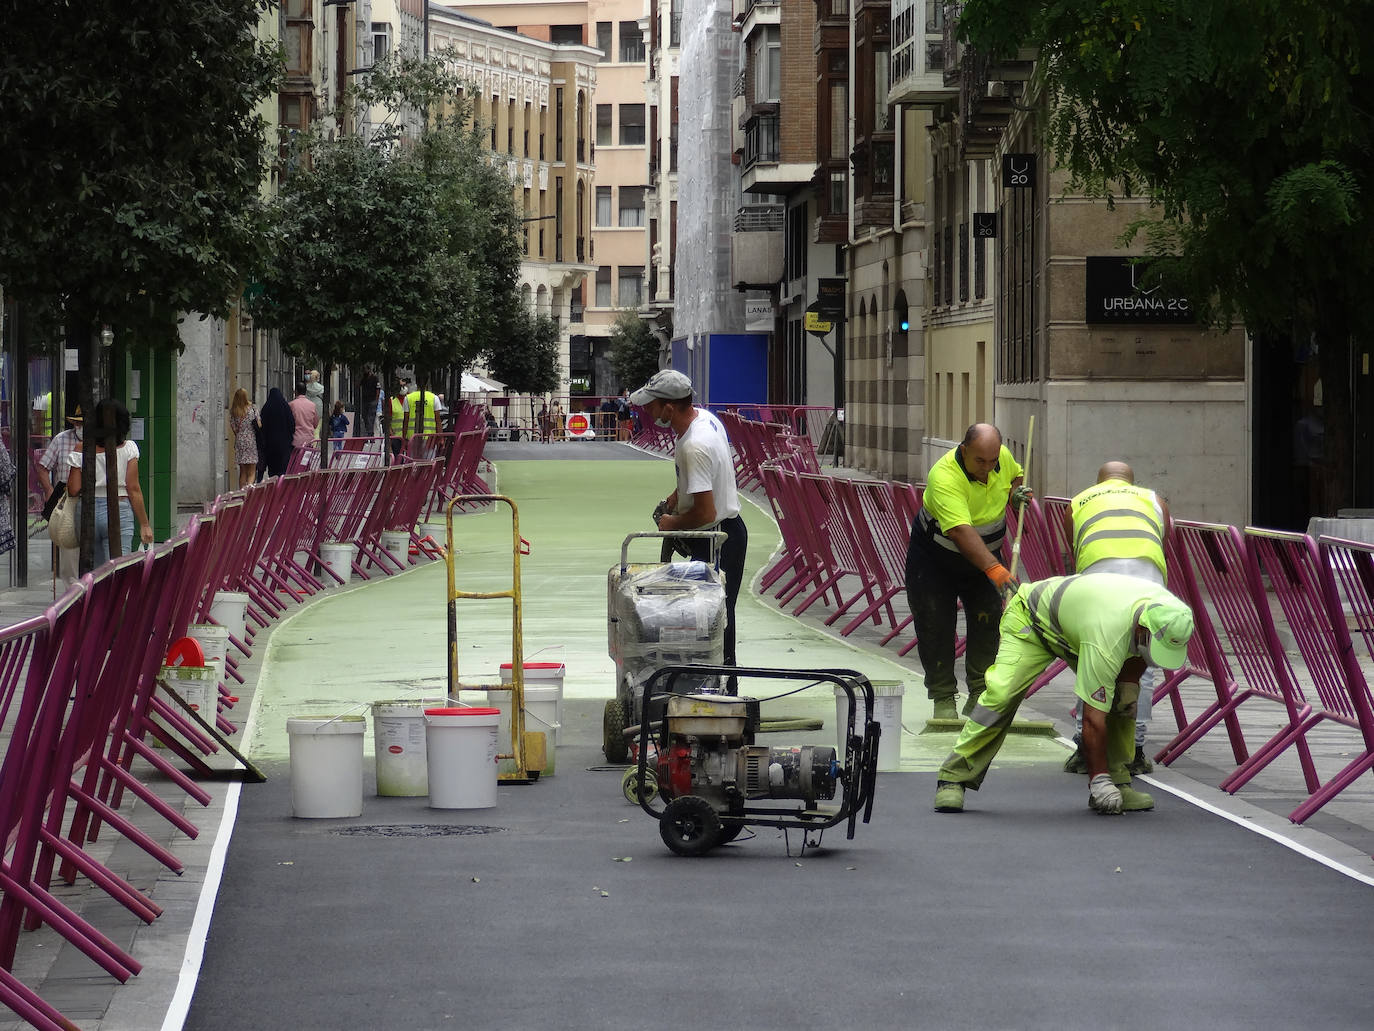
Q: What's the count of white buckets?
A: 13